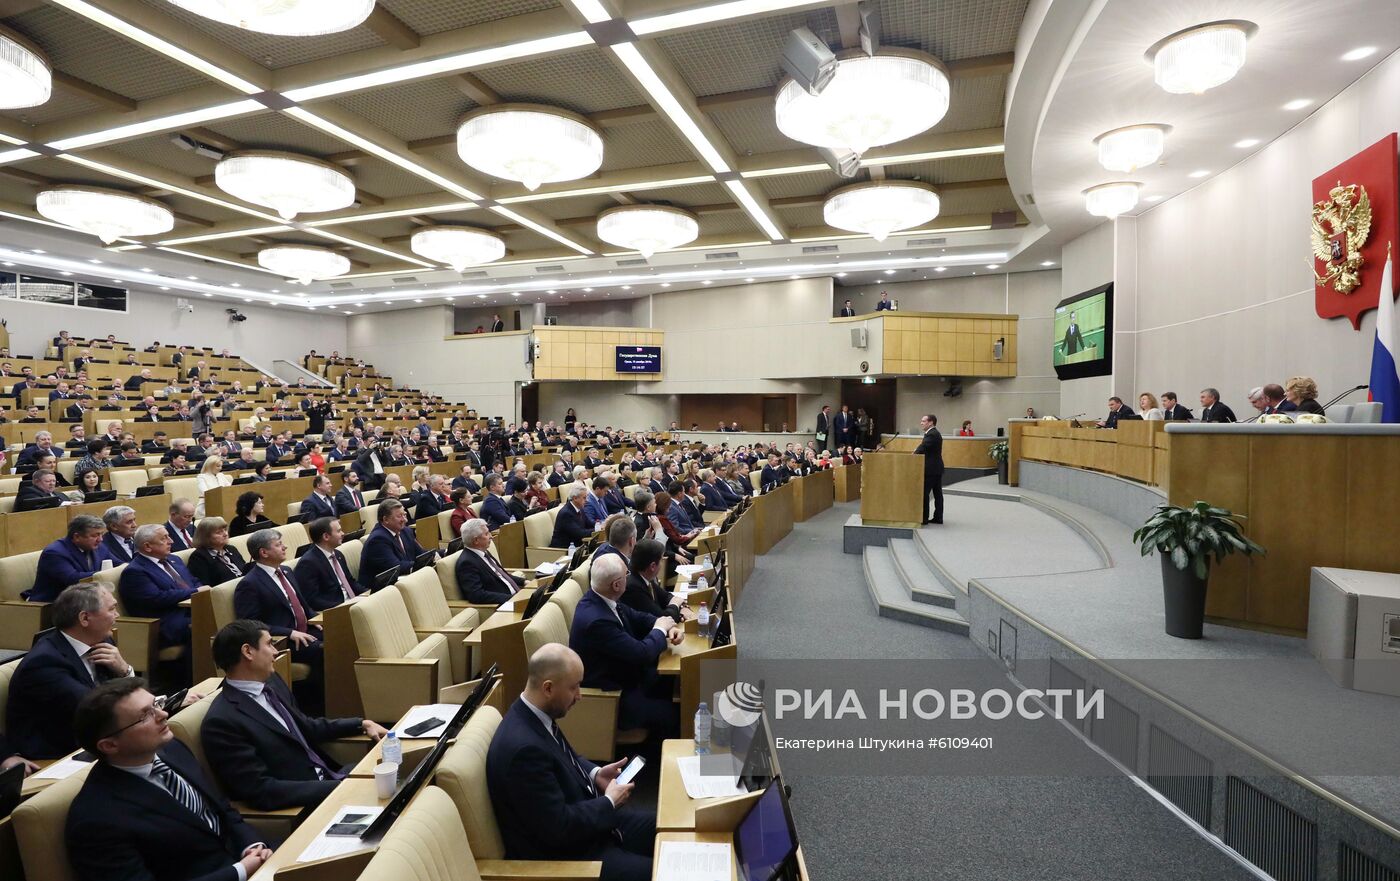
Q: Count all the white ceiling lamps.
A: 13